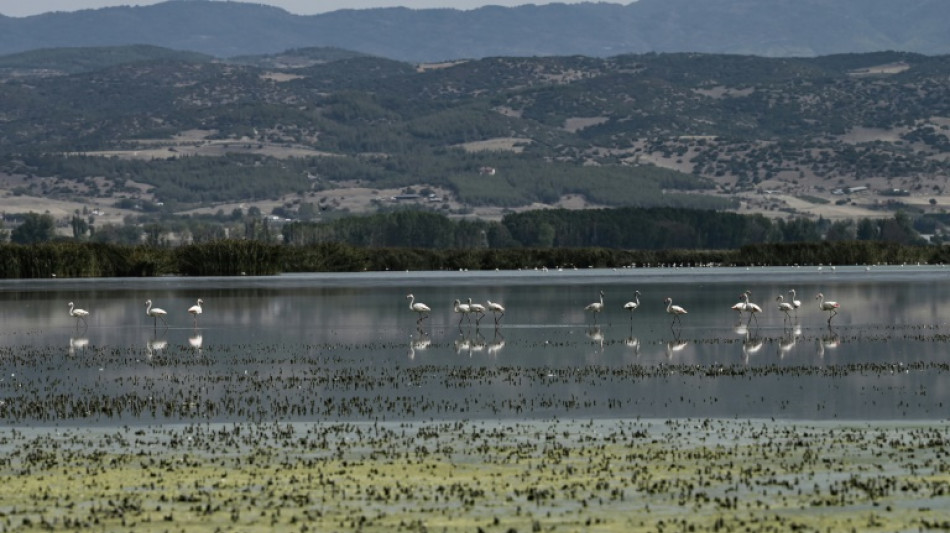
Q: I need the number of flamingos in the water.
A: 15